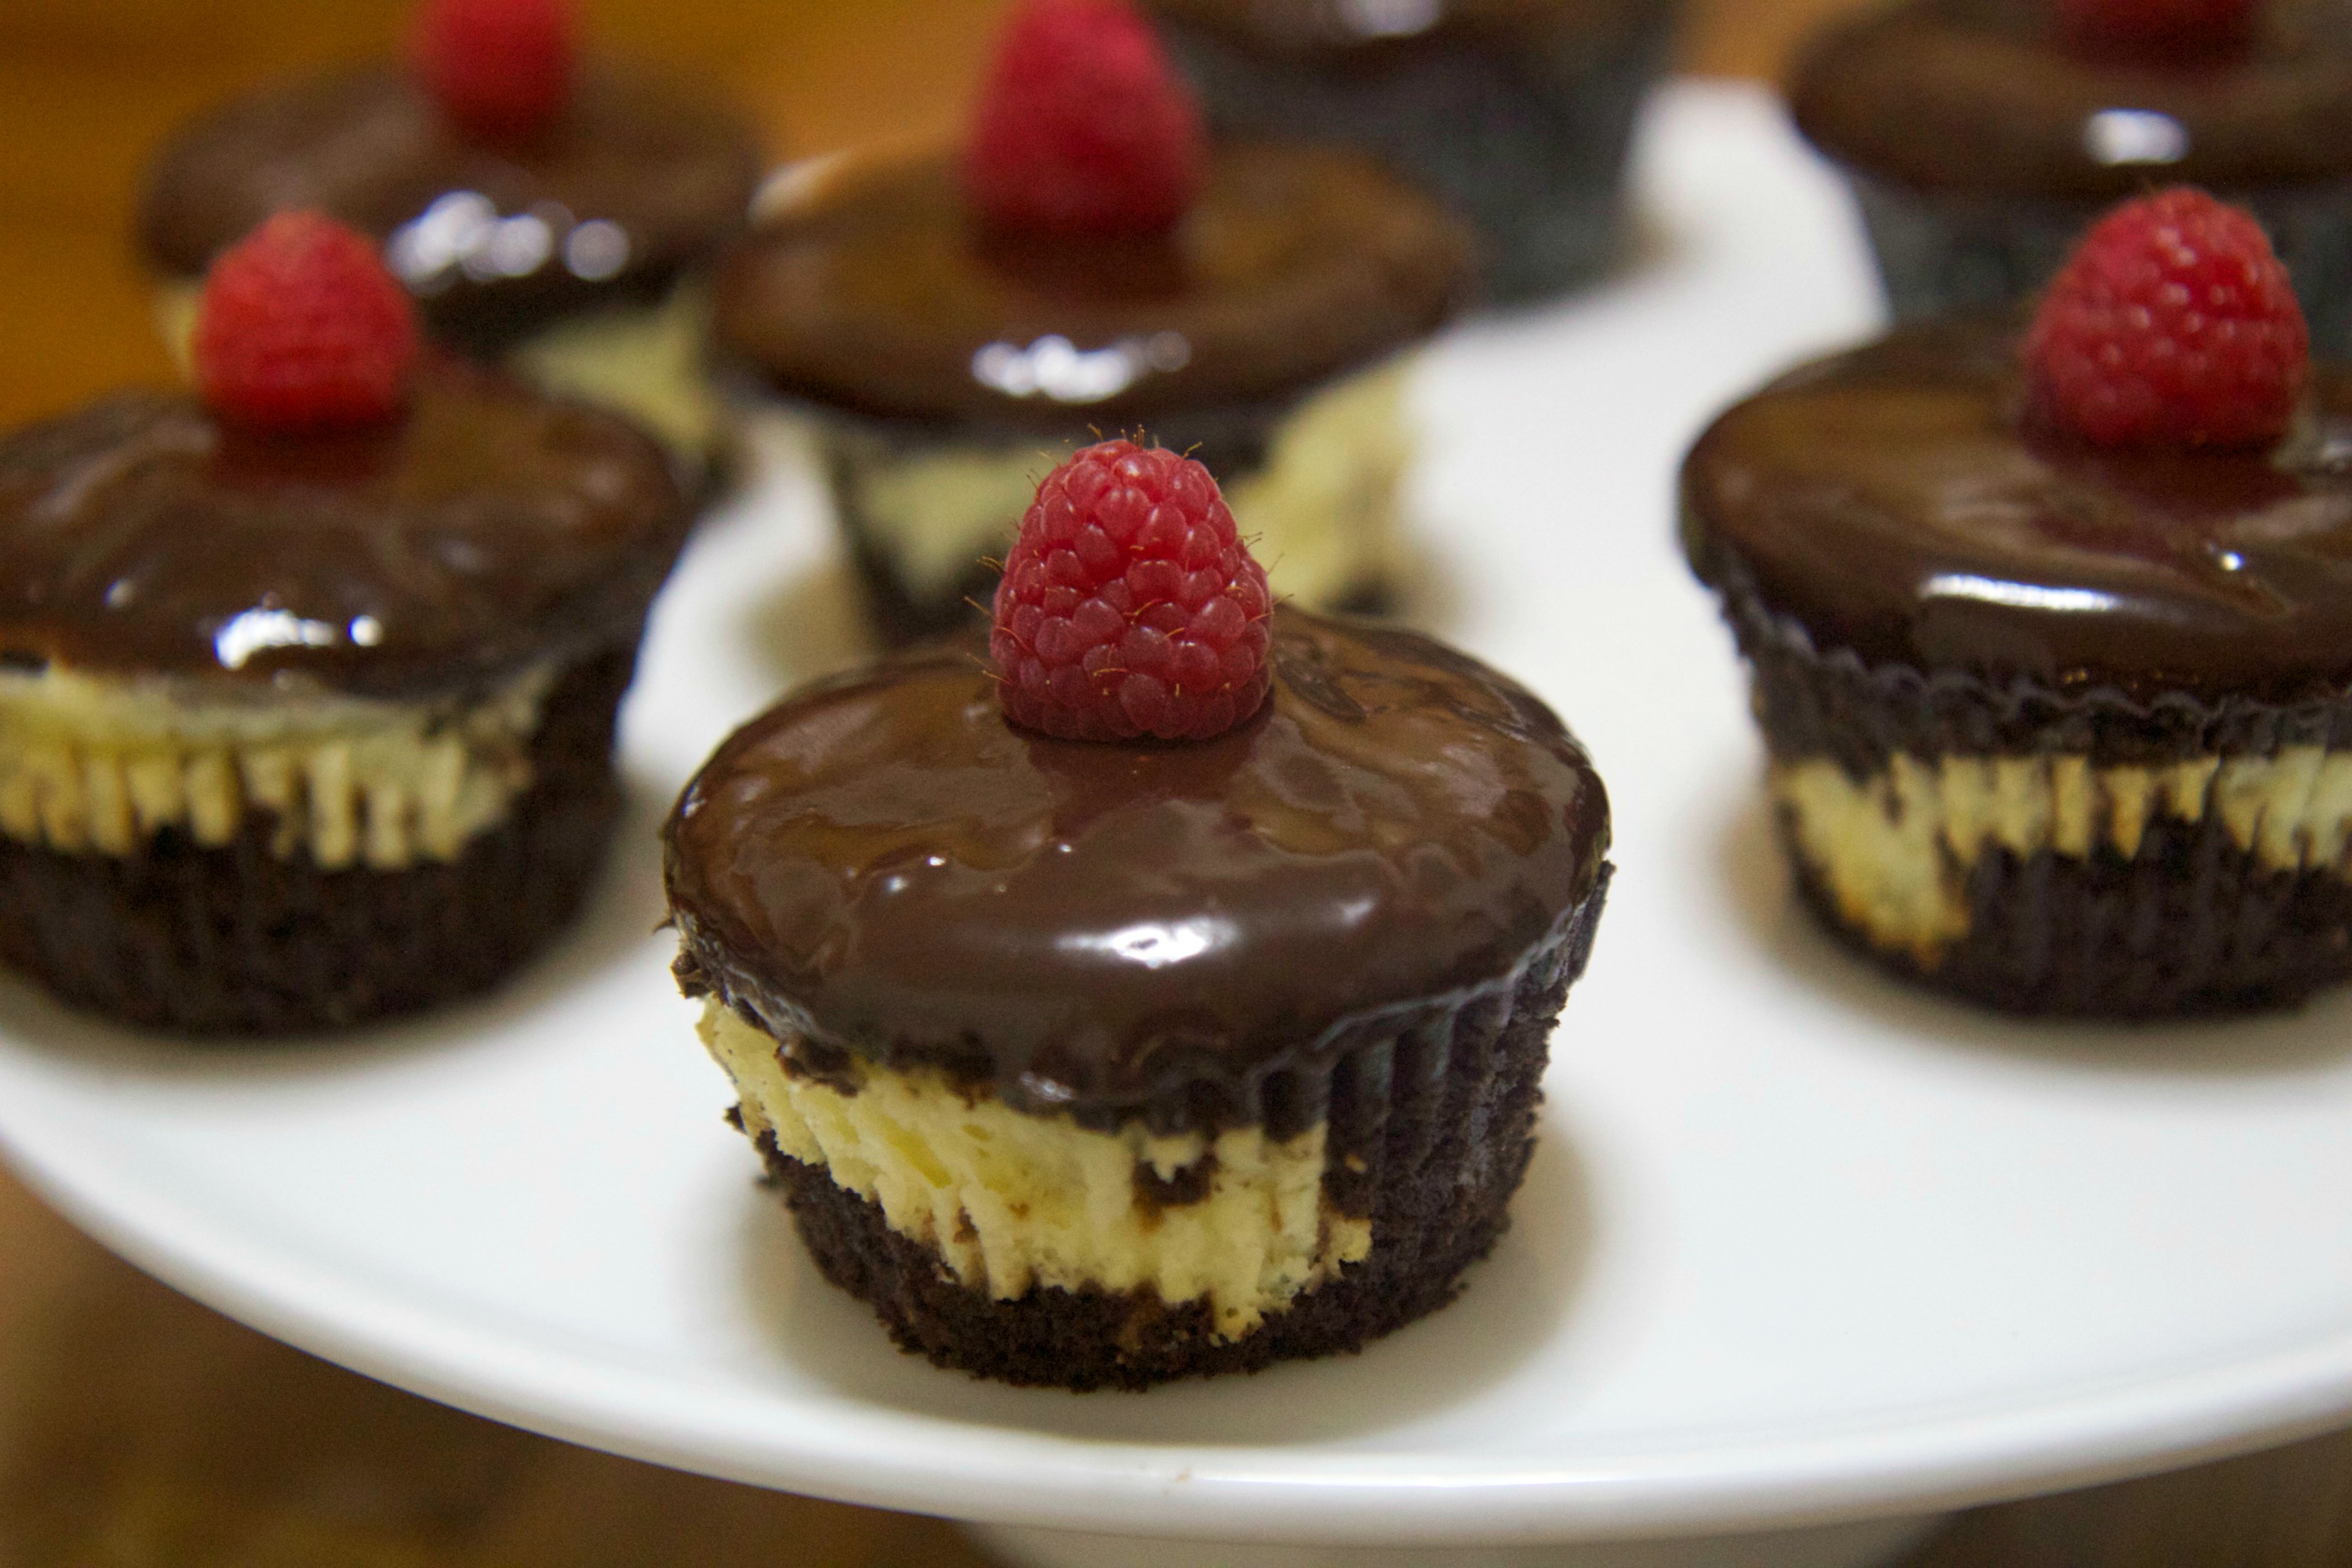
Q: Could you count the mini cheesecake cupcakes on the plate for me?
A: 7